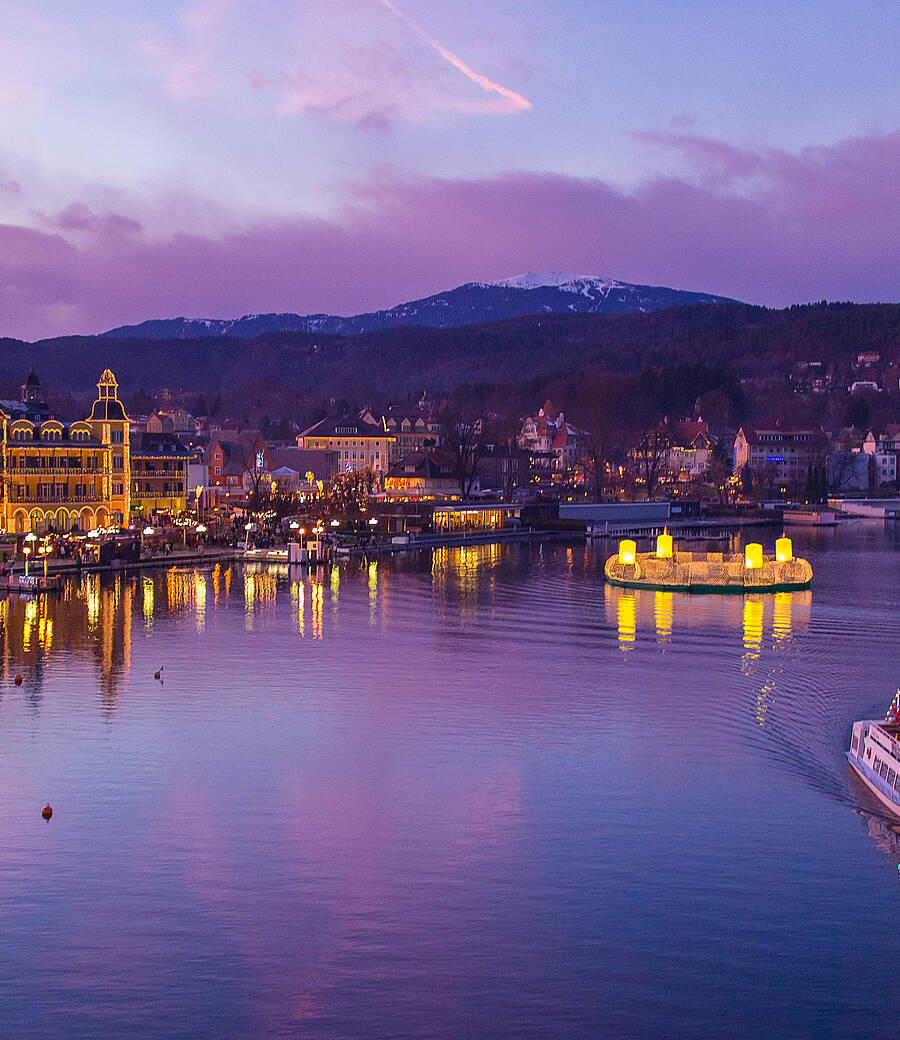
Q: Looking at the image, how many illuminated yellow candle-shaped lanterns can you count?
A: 4